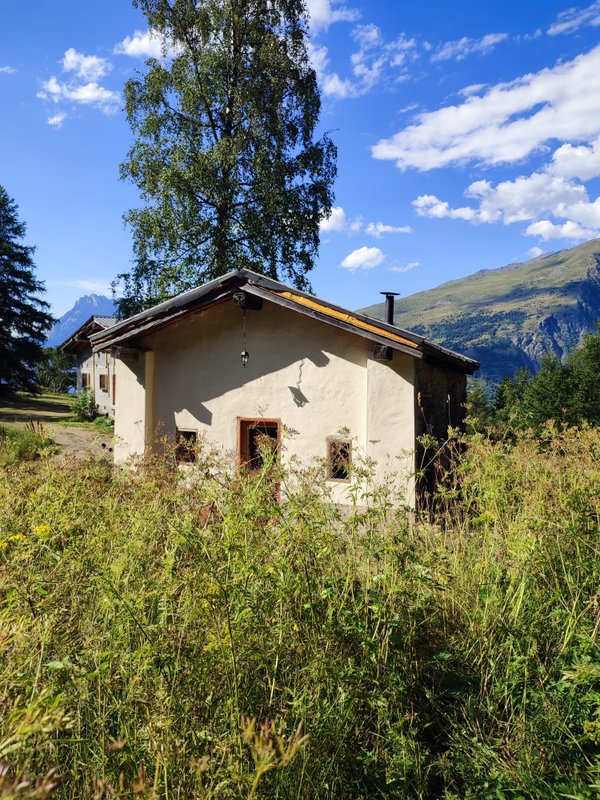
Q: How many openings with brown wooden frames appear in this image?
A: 3